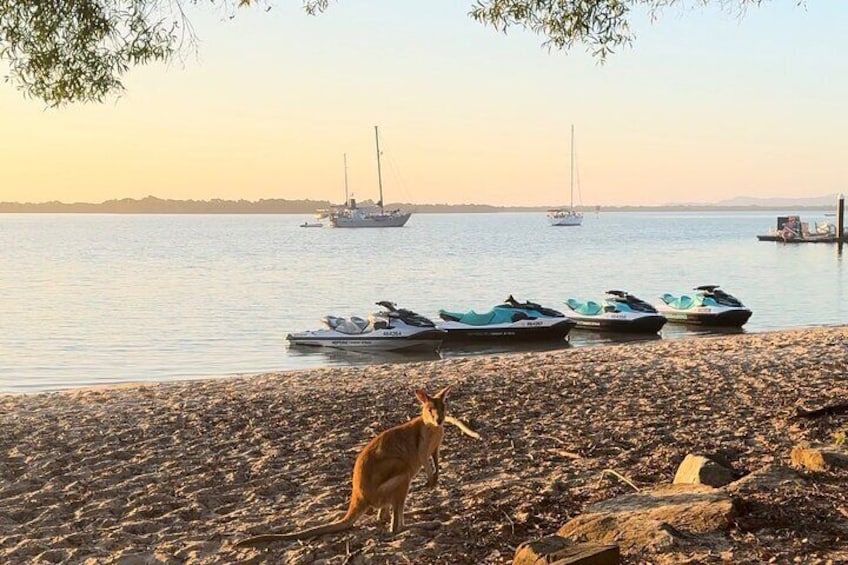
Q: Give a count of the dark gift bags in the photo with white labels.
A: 0